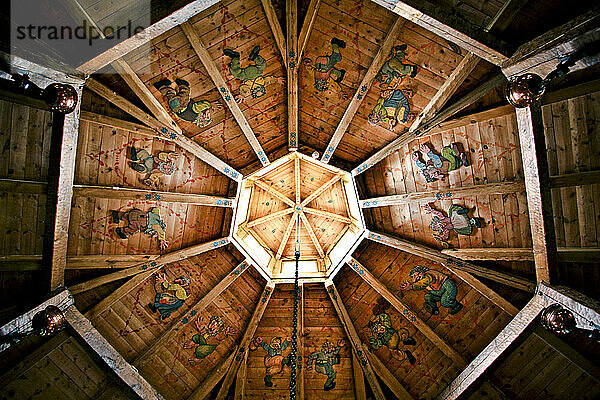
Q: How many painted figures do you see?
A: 15